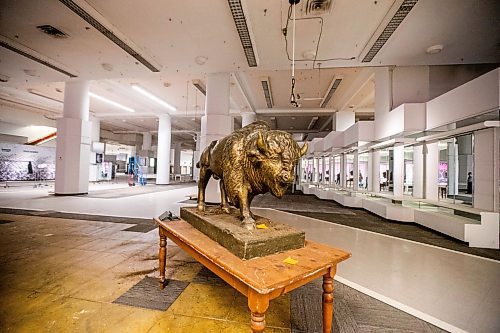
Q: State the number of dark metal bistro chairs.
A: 0